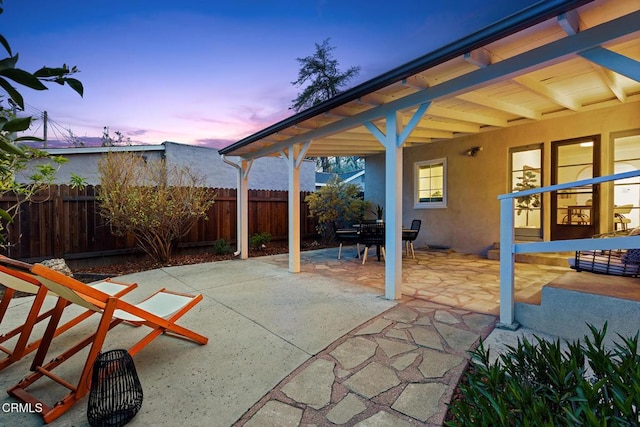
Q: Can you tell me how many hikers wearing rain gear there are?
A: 0